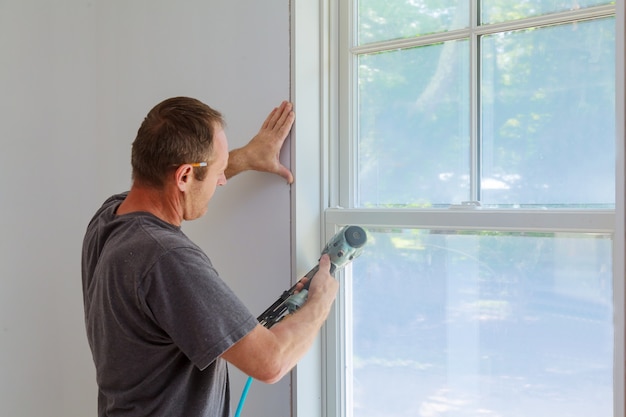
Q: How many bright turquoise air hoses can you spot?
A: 1